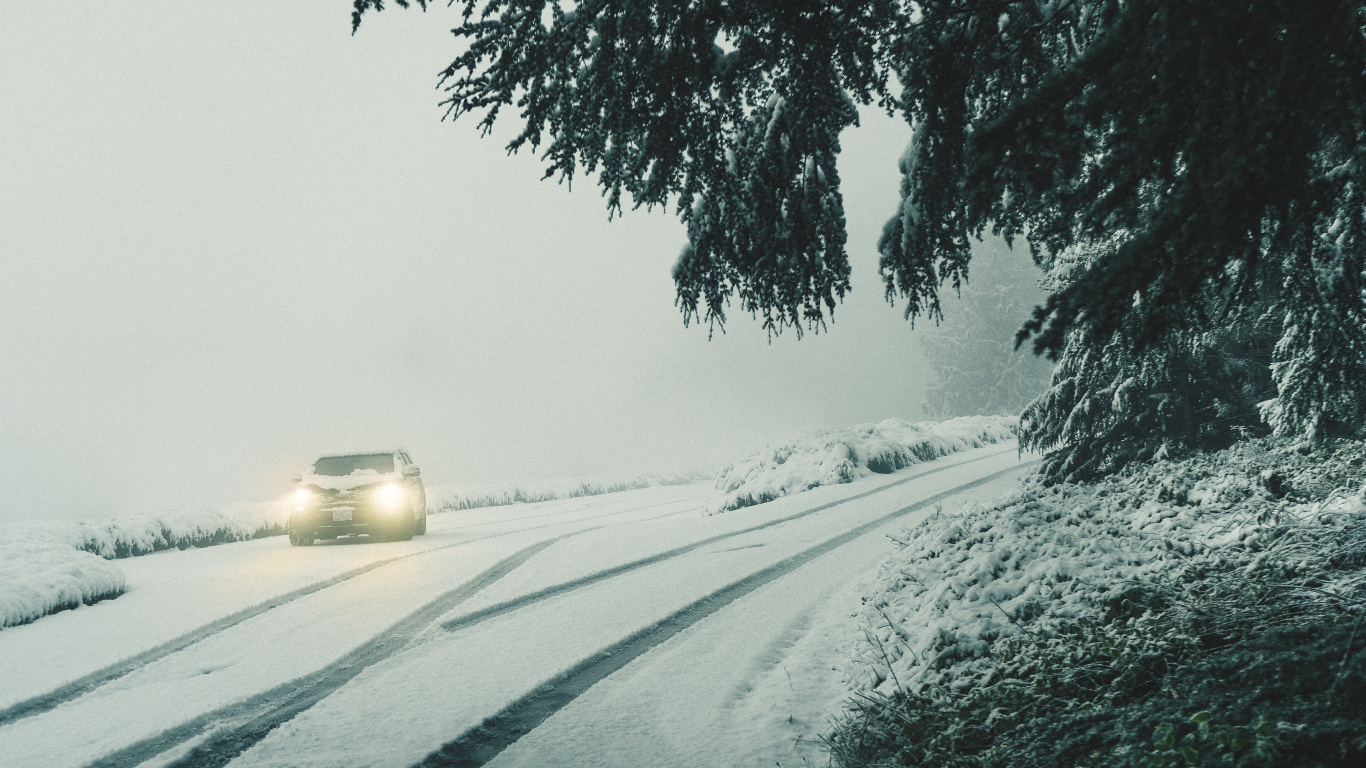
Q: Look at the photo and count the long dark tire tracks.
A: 4